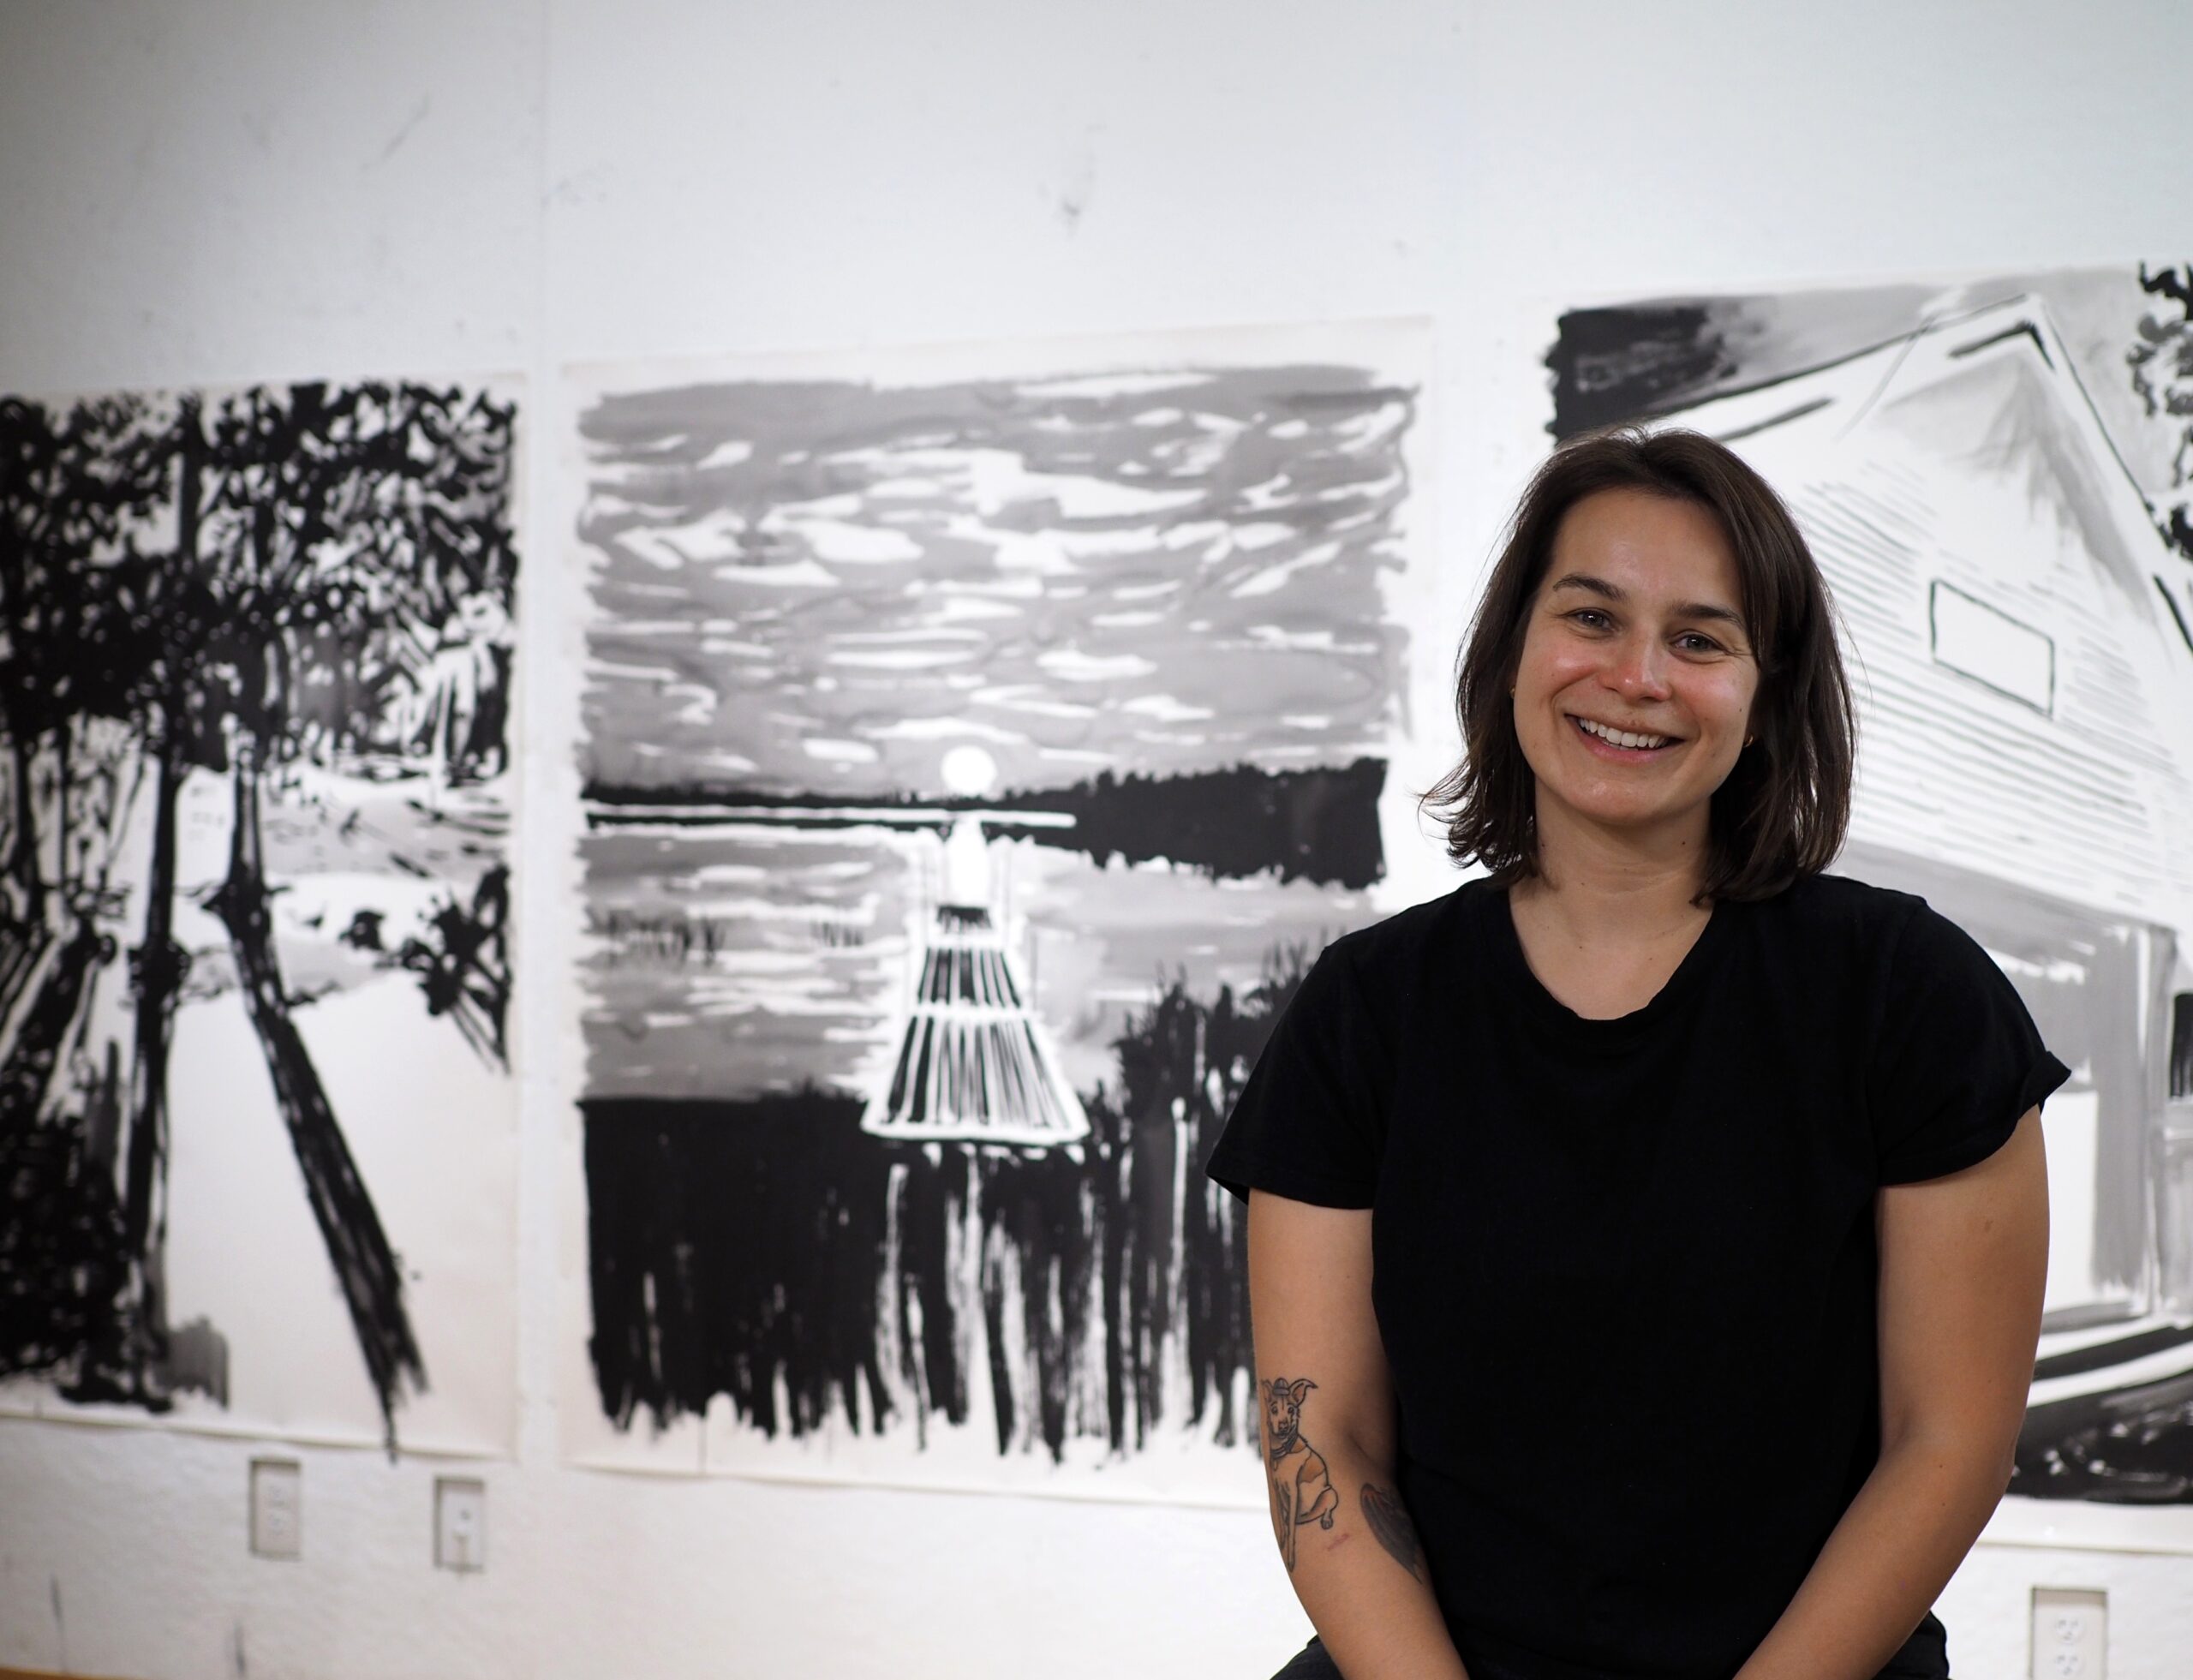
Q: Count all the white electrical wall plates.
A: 3